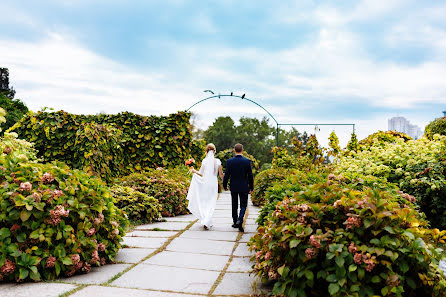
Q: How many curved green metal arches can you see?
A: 1